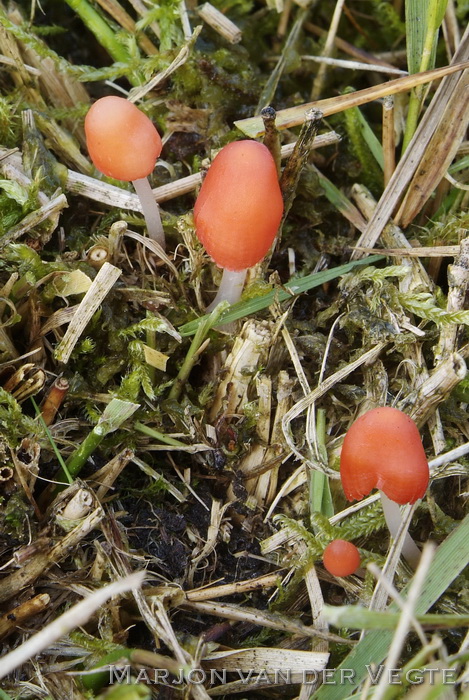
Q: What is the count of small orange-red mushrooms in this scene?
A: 4